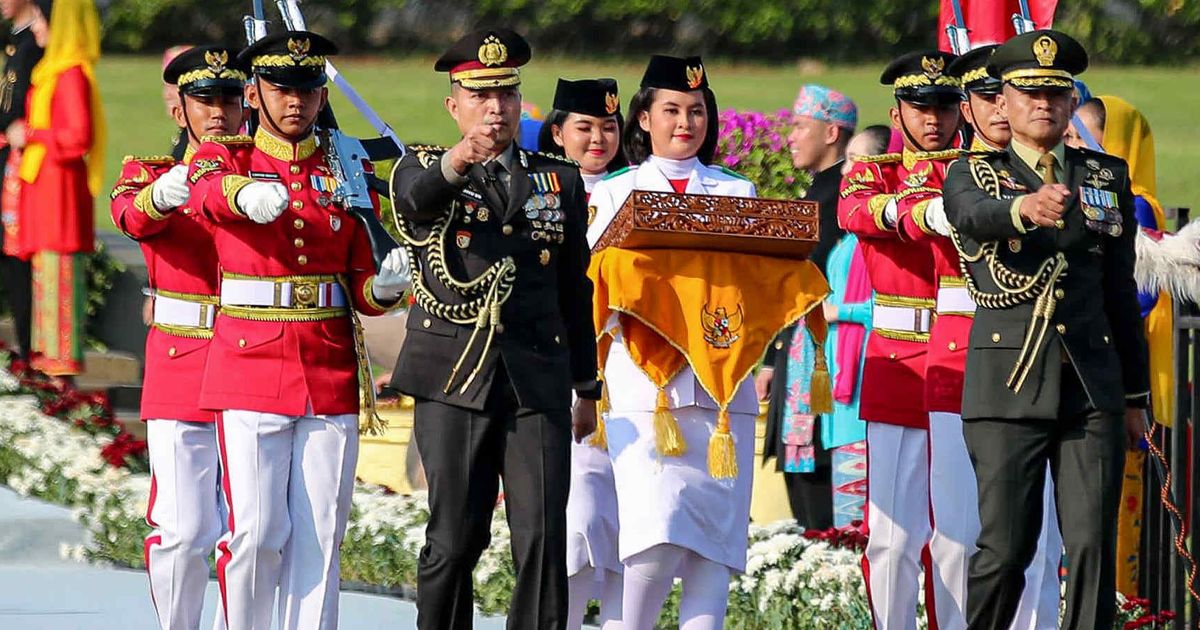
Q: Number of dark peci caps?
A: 2